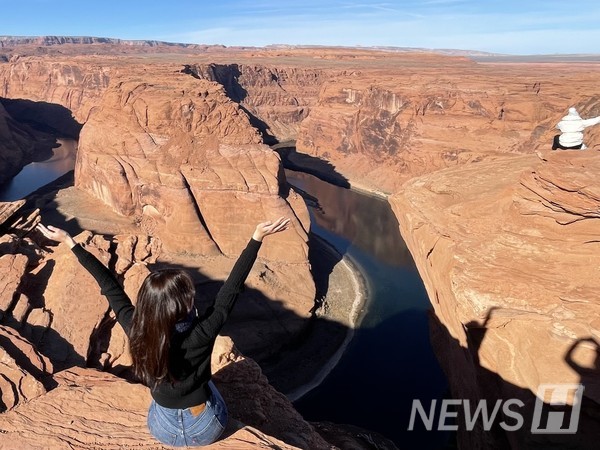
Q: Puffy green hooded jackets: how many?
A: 0